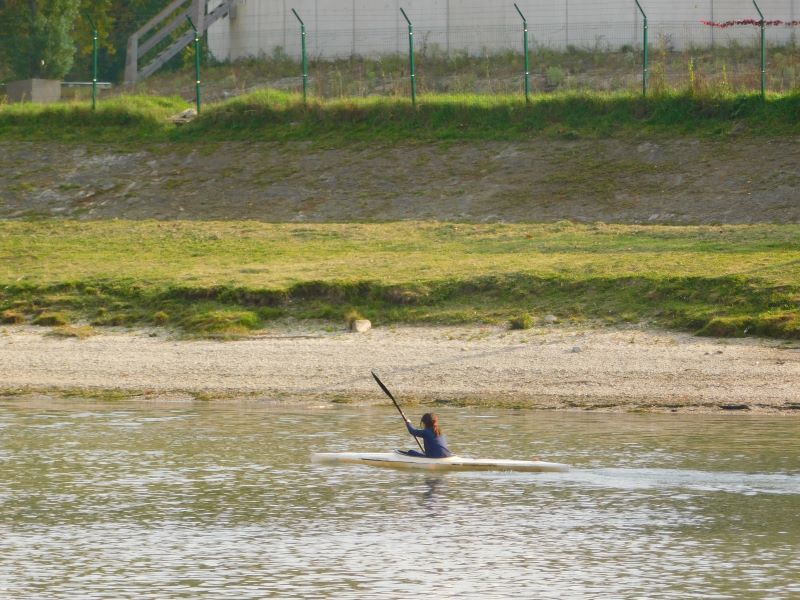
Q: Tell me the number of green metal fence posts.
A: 7